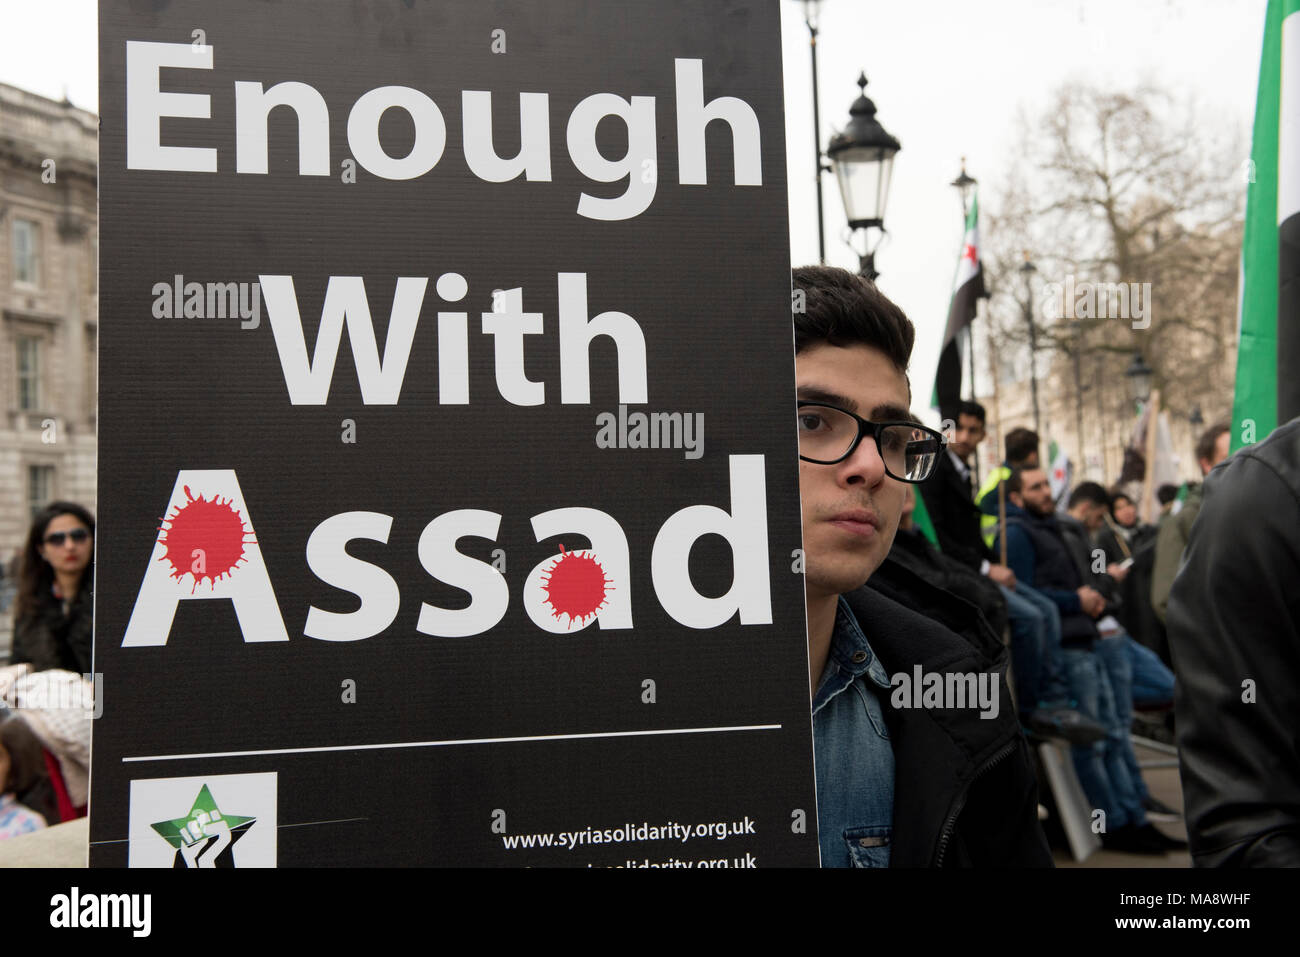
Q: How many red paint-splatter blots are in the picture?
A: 2